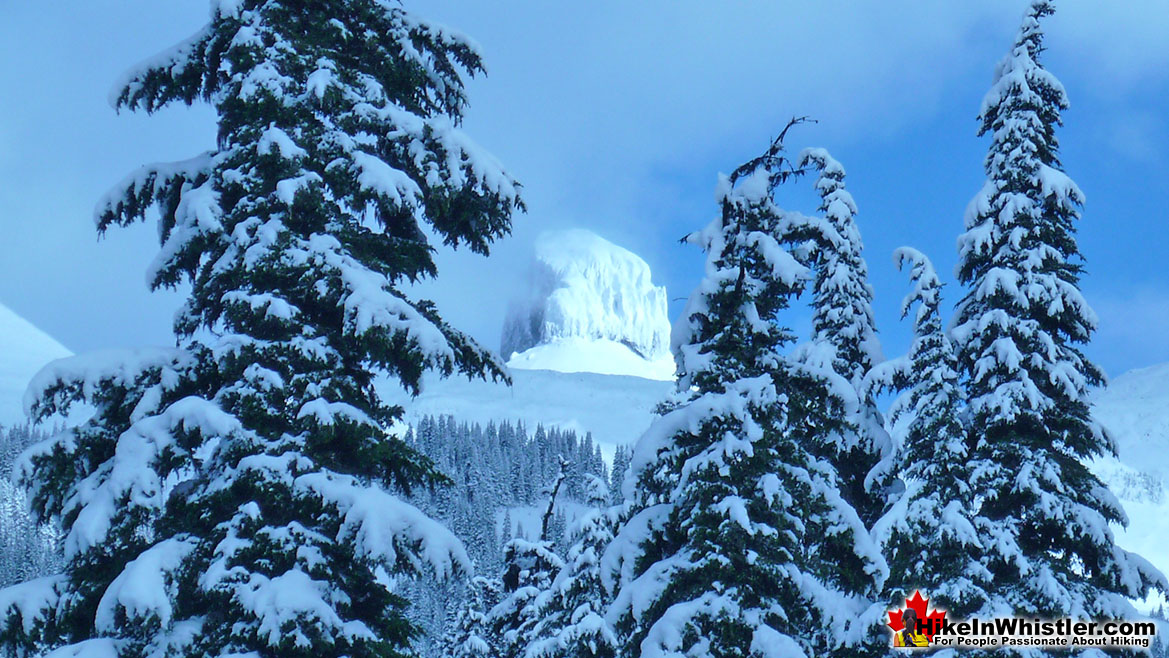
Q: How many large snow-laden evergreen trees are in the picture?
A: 5